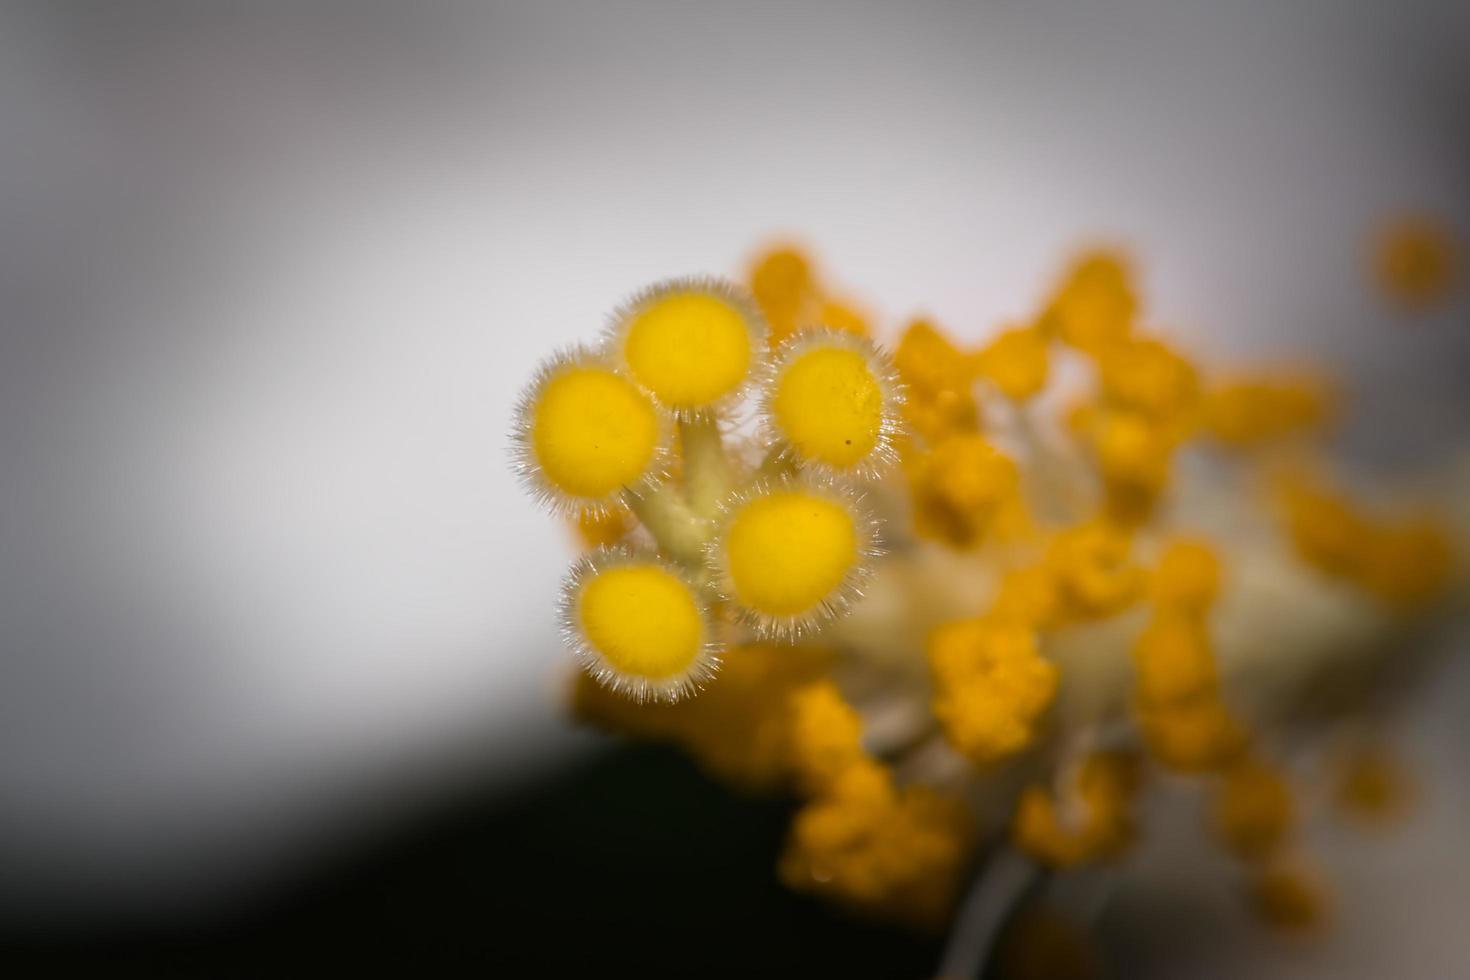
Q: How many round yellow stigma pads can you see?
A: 5